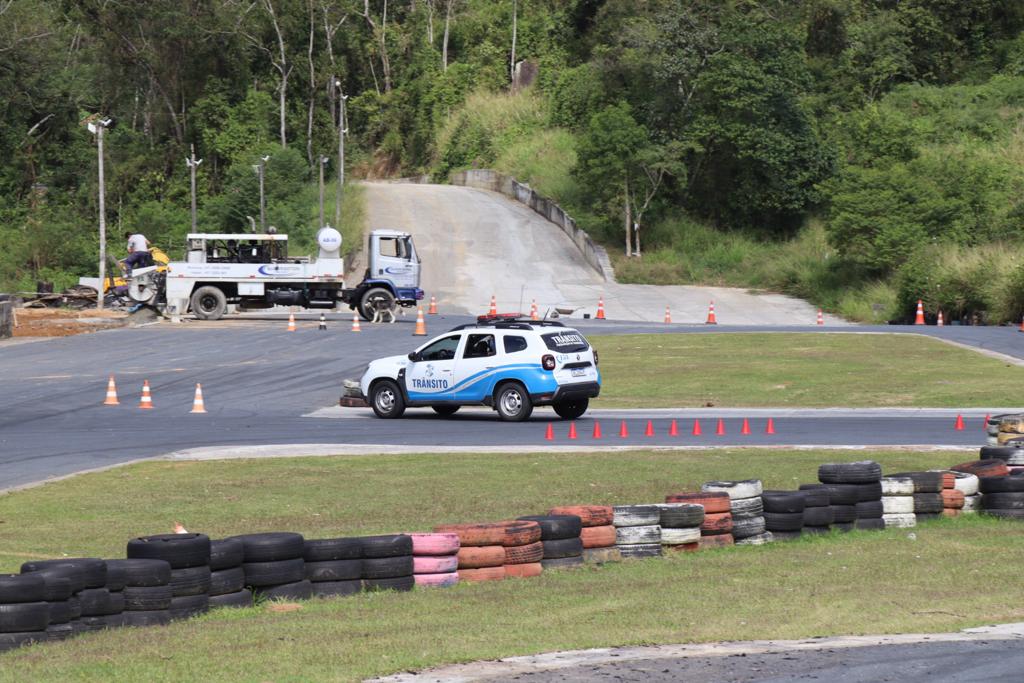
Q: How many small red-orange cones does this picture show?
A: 12